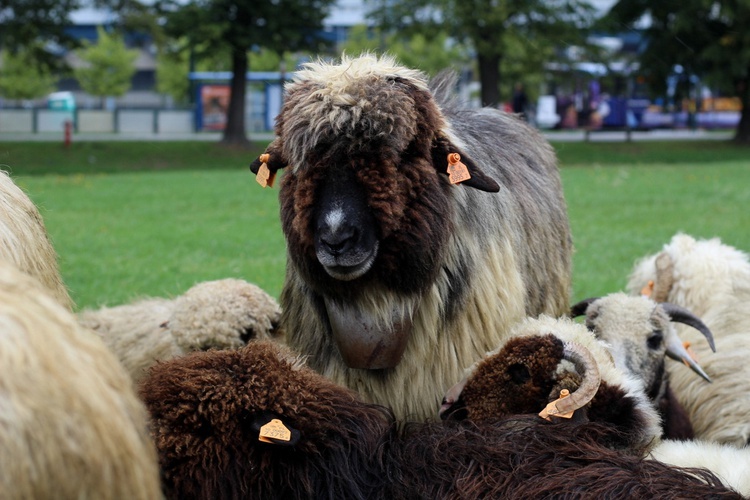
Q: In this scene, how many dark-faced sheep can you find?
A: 3